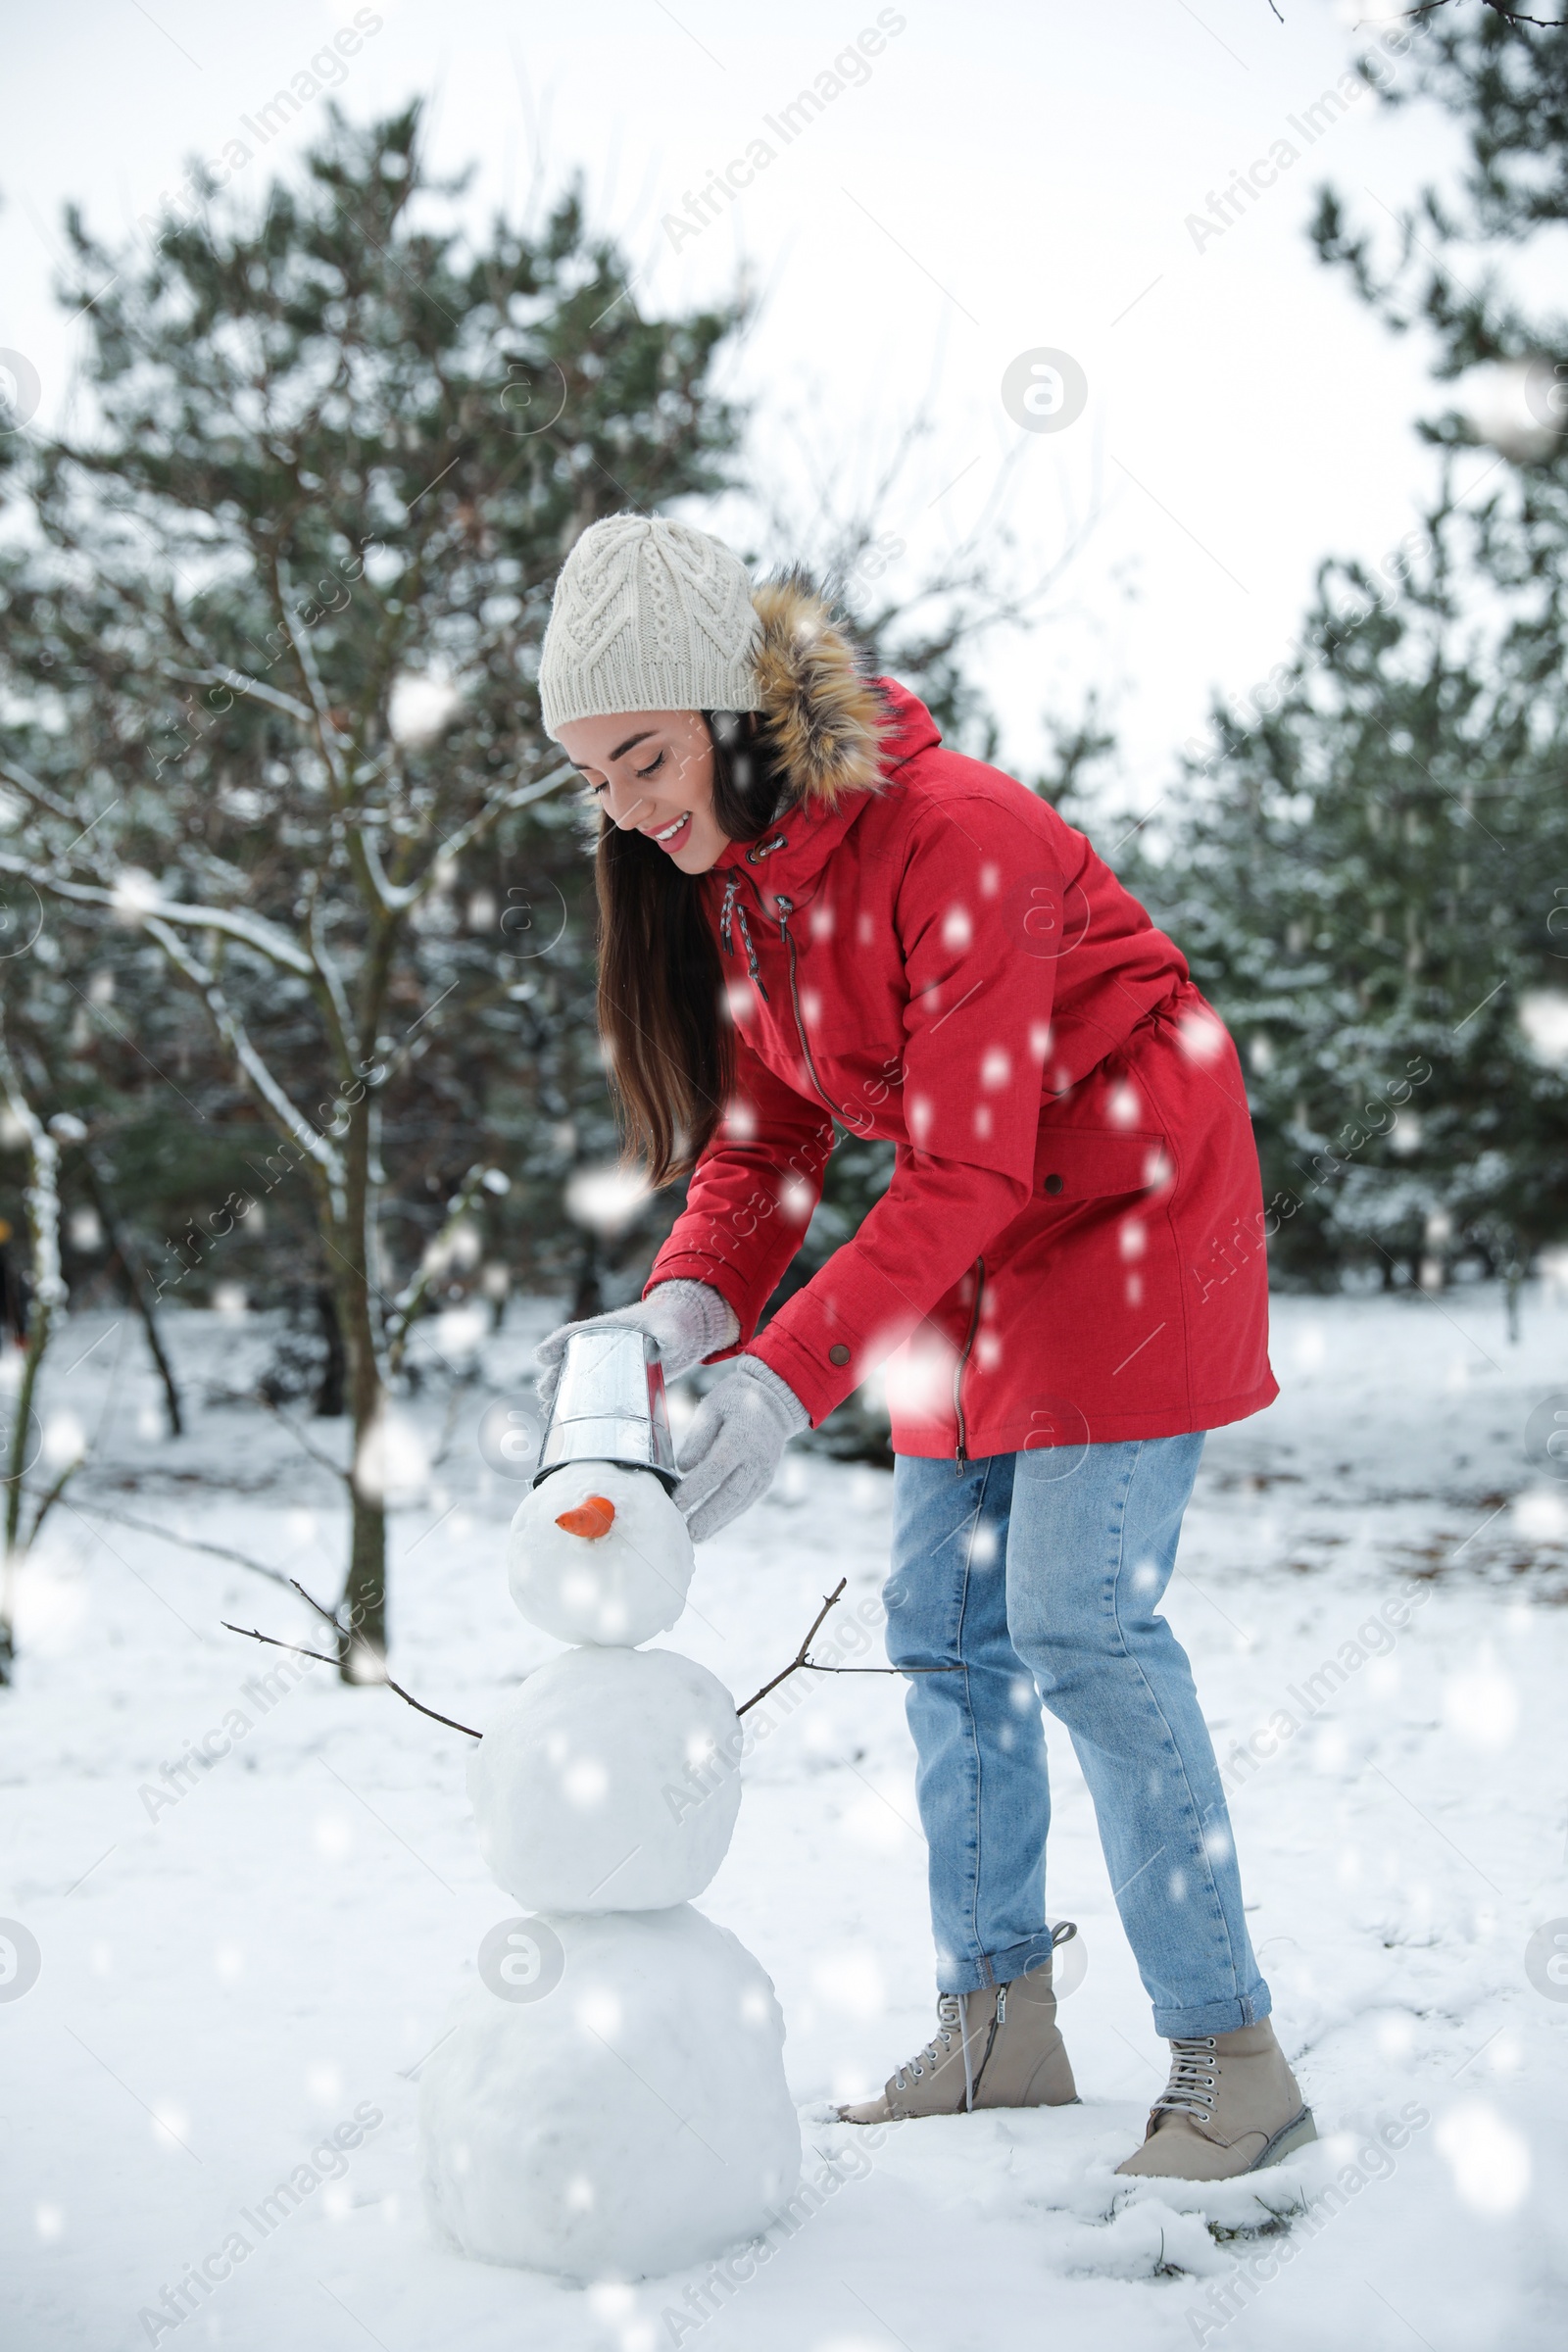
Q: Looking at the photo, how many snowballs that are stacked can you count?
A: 3